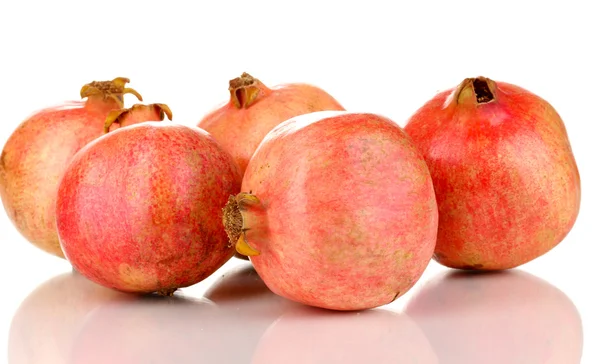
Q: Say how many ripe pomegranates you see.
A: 5